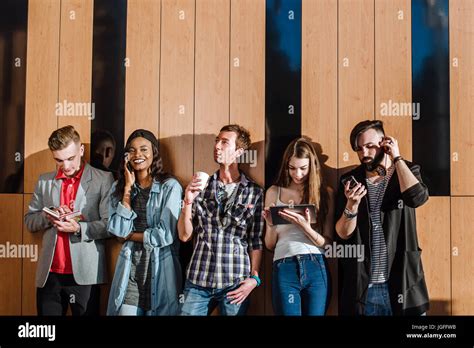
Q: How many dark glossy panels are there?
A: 4